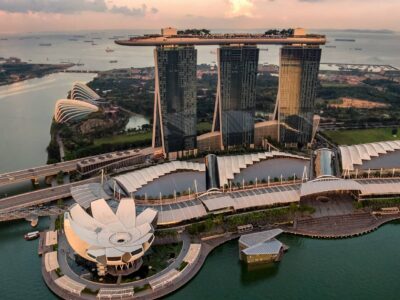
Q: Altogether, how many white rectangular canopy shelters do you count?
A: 6